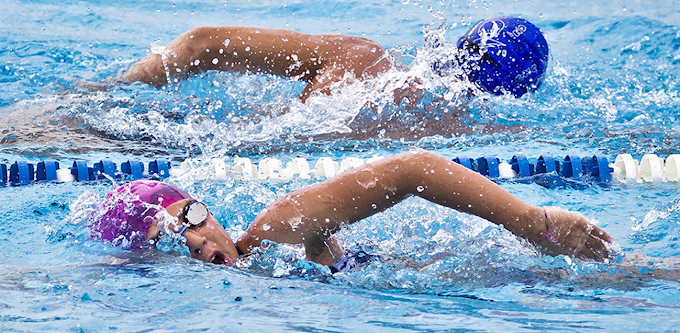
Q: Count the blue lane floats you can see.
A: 13